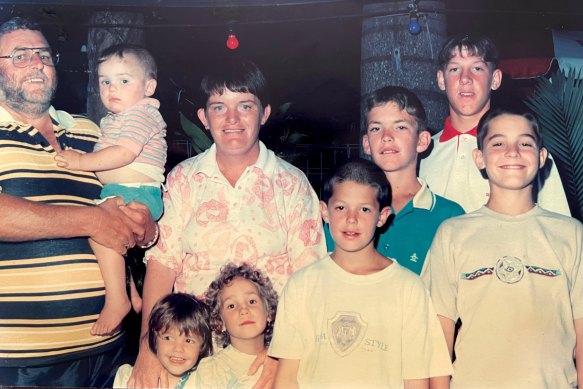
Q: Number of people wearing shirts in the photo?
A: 9